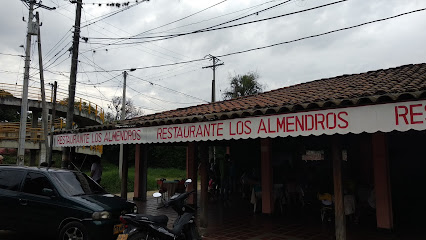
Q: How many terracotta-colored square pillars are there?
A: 4